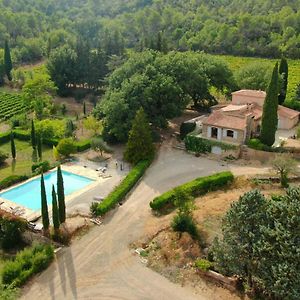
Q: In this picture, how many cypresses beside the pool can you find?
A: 3